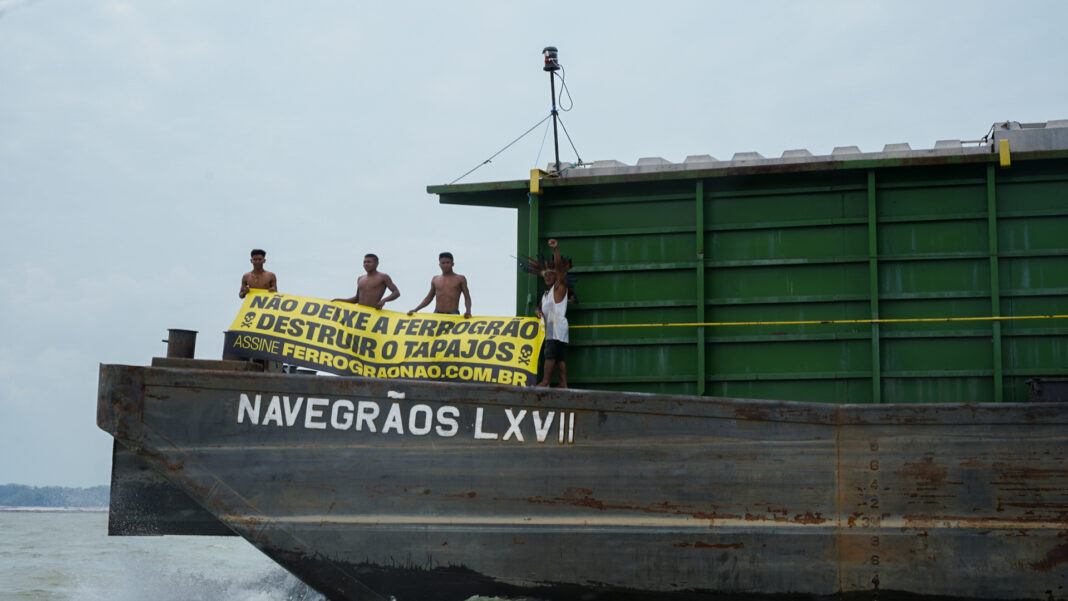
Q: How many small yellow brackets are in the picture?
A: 2